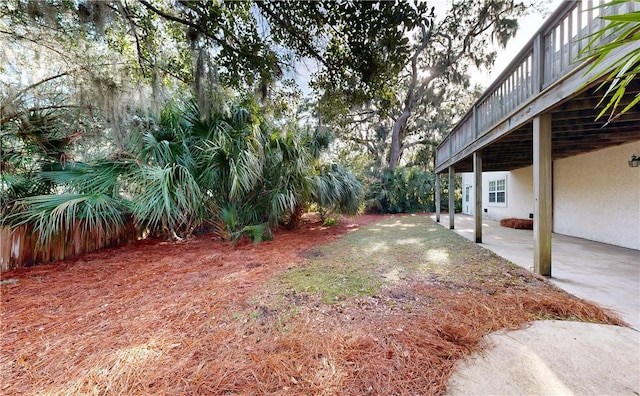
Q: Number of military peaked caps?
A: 0